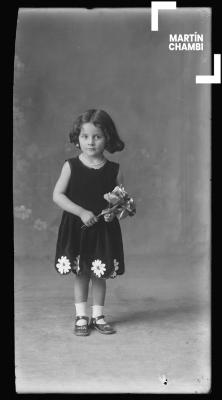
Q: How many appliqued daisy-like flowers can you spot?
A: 4